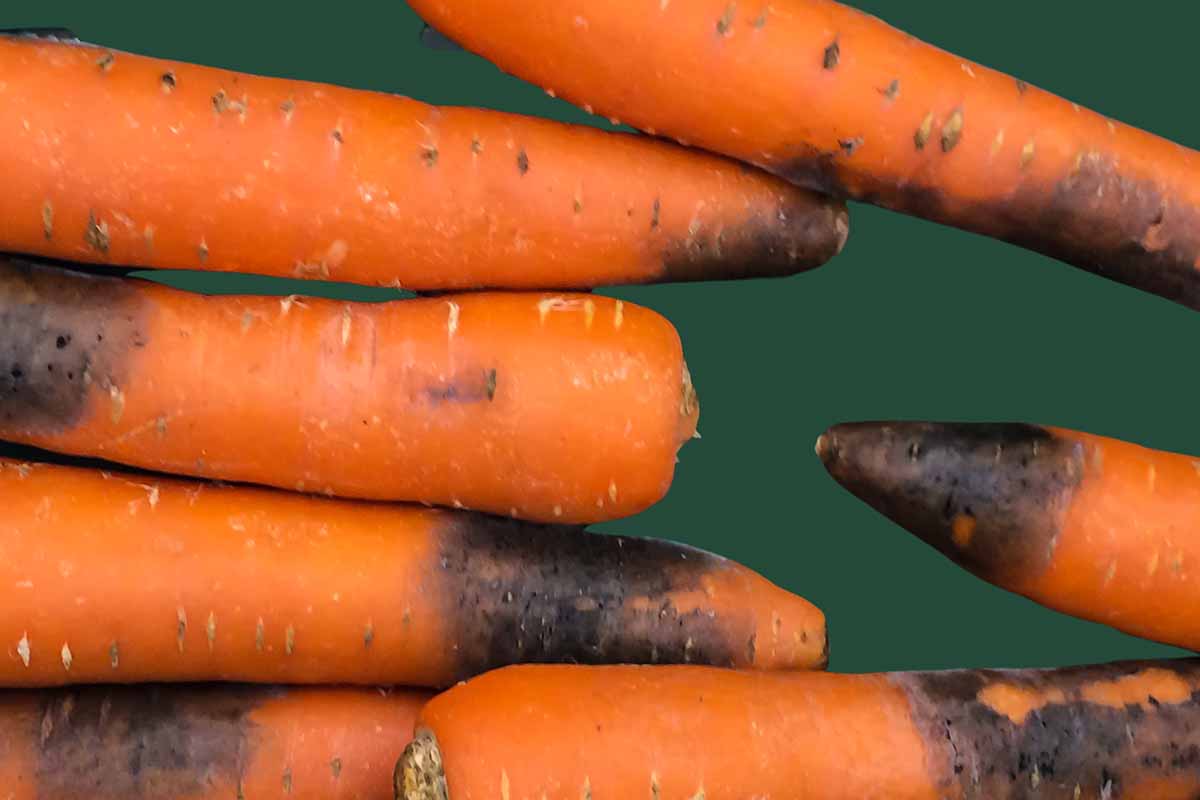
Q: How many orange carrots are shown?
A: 7